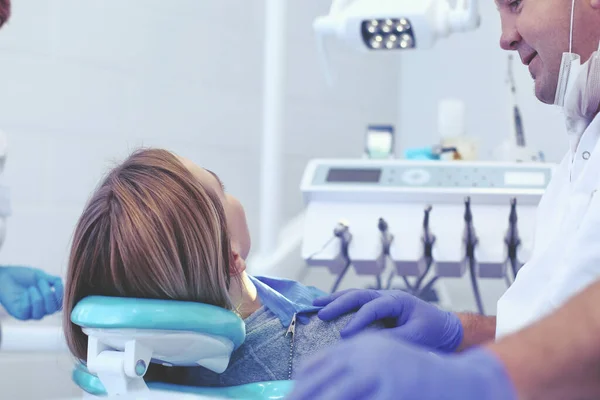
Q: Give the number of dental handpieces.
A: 5